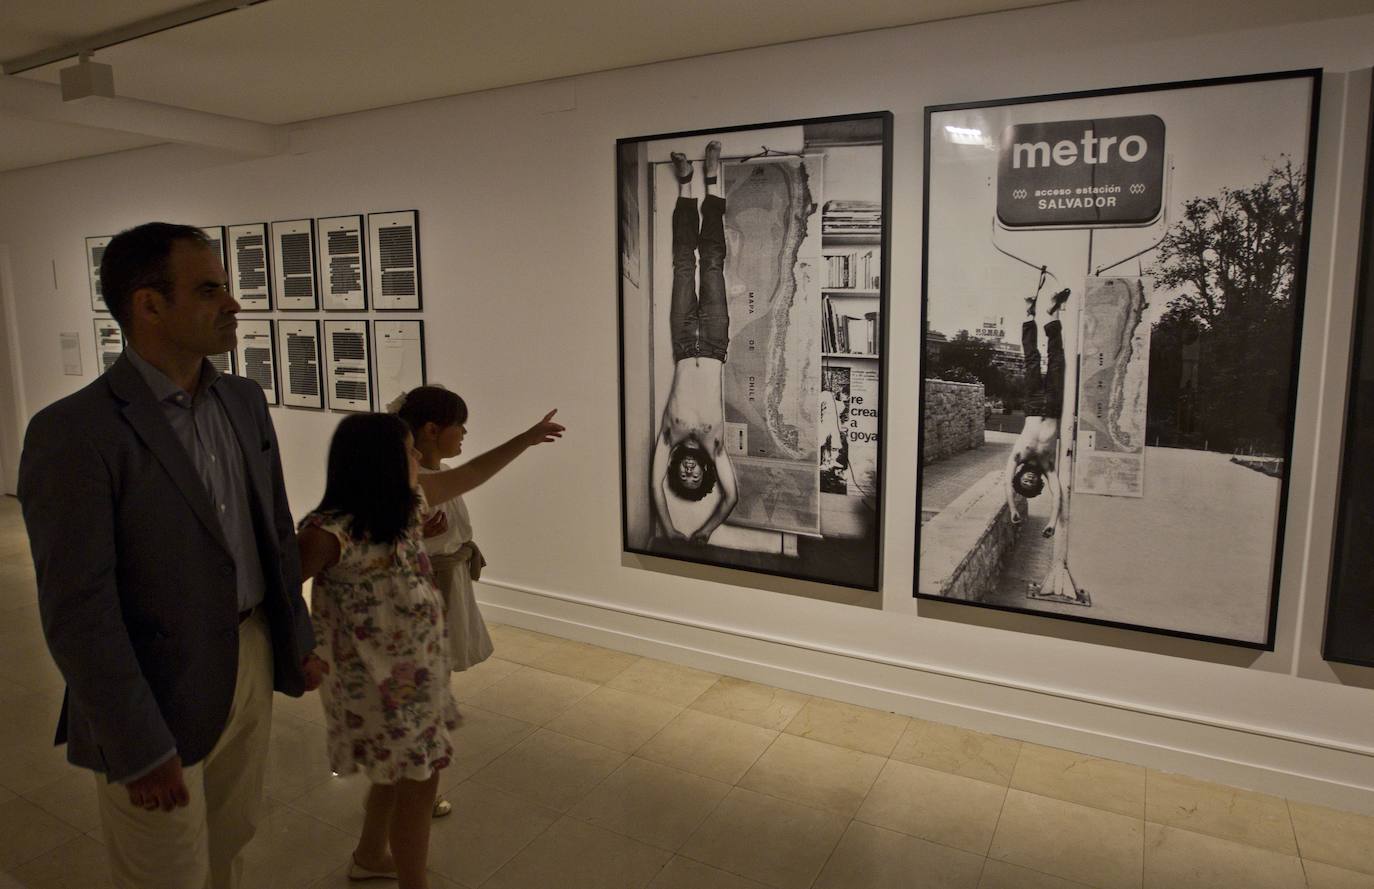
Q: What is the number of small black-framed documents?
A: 12